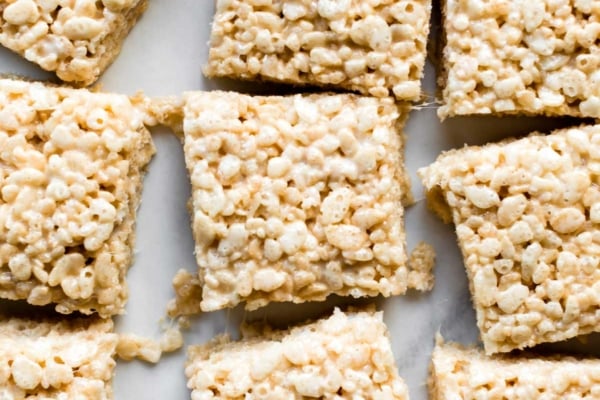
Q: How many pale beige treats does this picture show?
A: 9